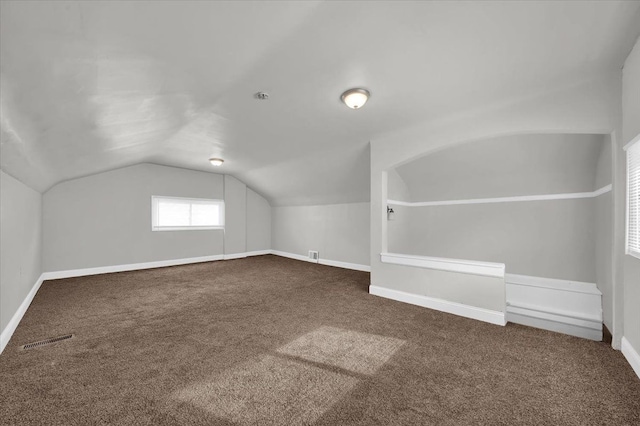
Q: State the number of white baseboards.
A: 5